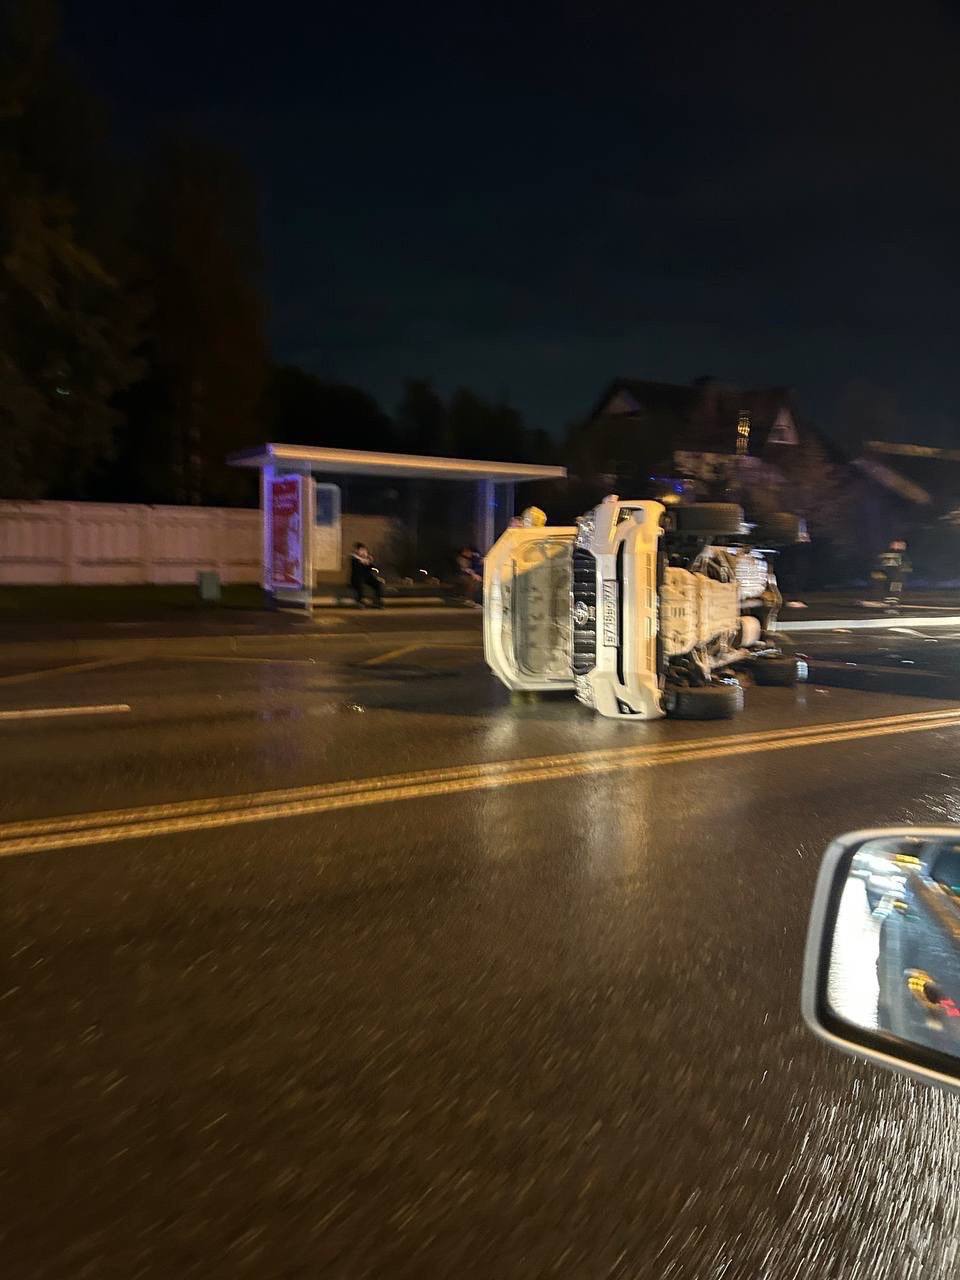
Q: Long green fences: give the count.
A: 0